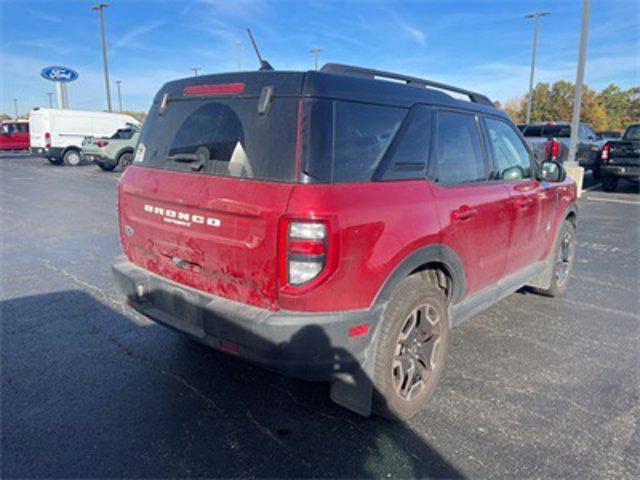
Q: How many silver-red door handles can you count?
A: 2